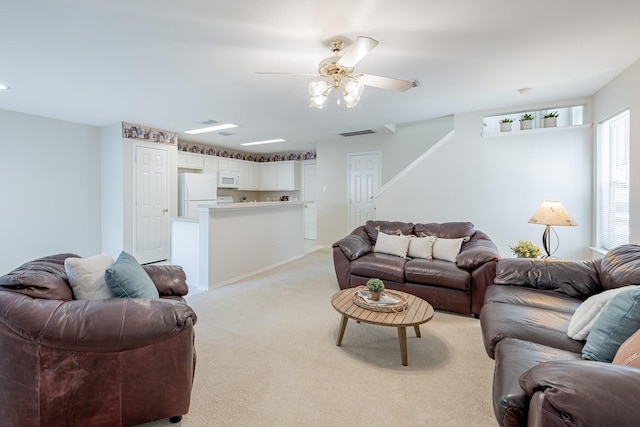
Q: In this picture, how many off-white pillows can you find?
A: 5